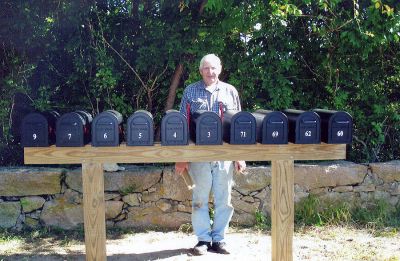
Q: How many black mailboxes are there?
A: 10